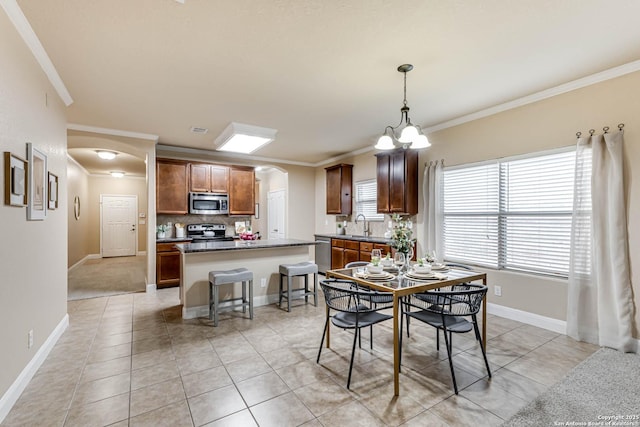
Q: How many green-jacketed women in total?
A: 0